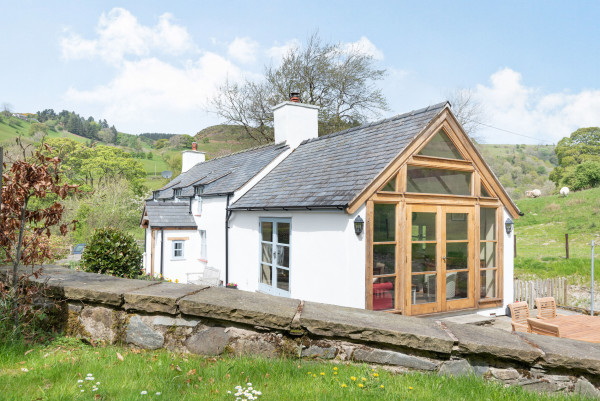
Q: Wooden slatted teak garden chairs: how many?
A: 3